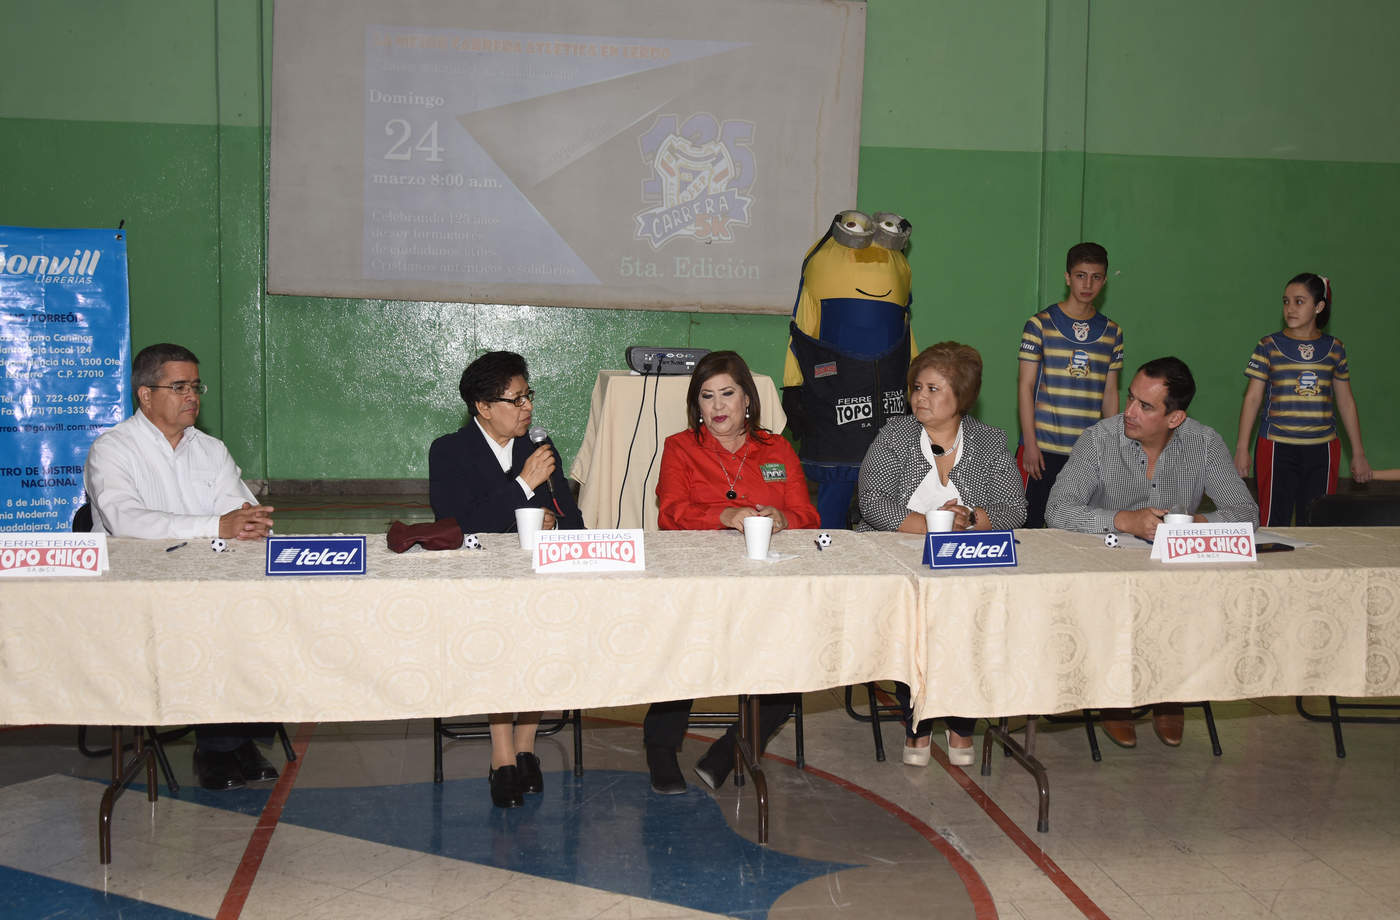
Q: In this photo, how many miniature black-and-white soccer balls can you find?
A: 4